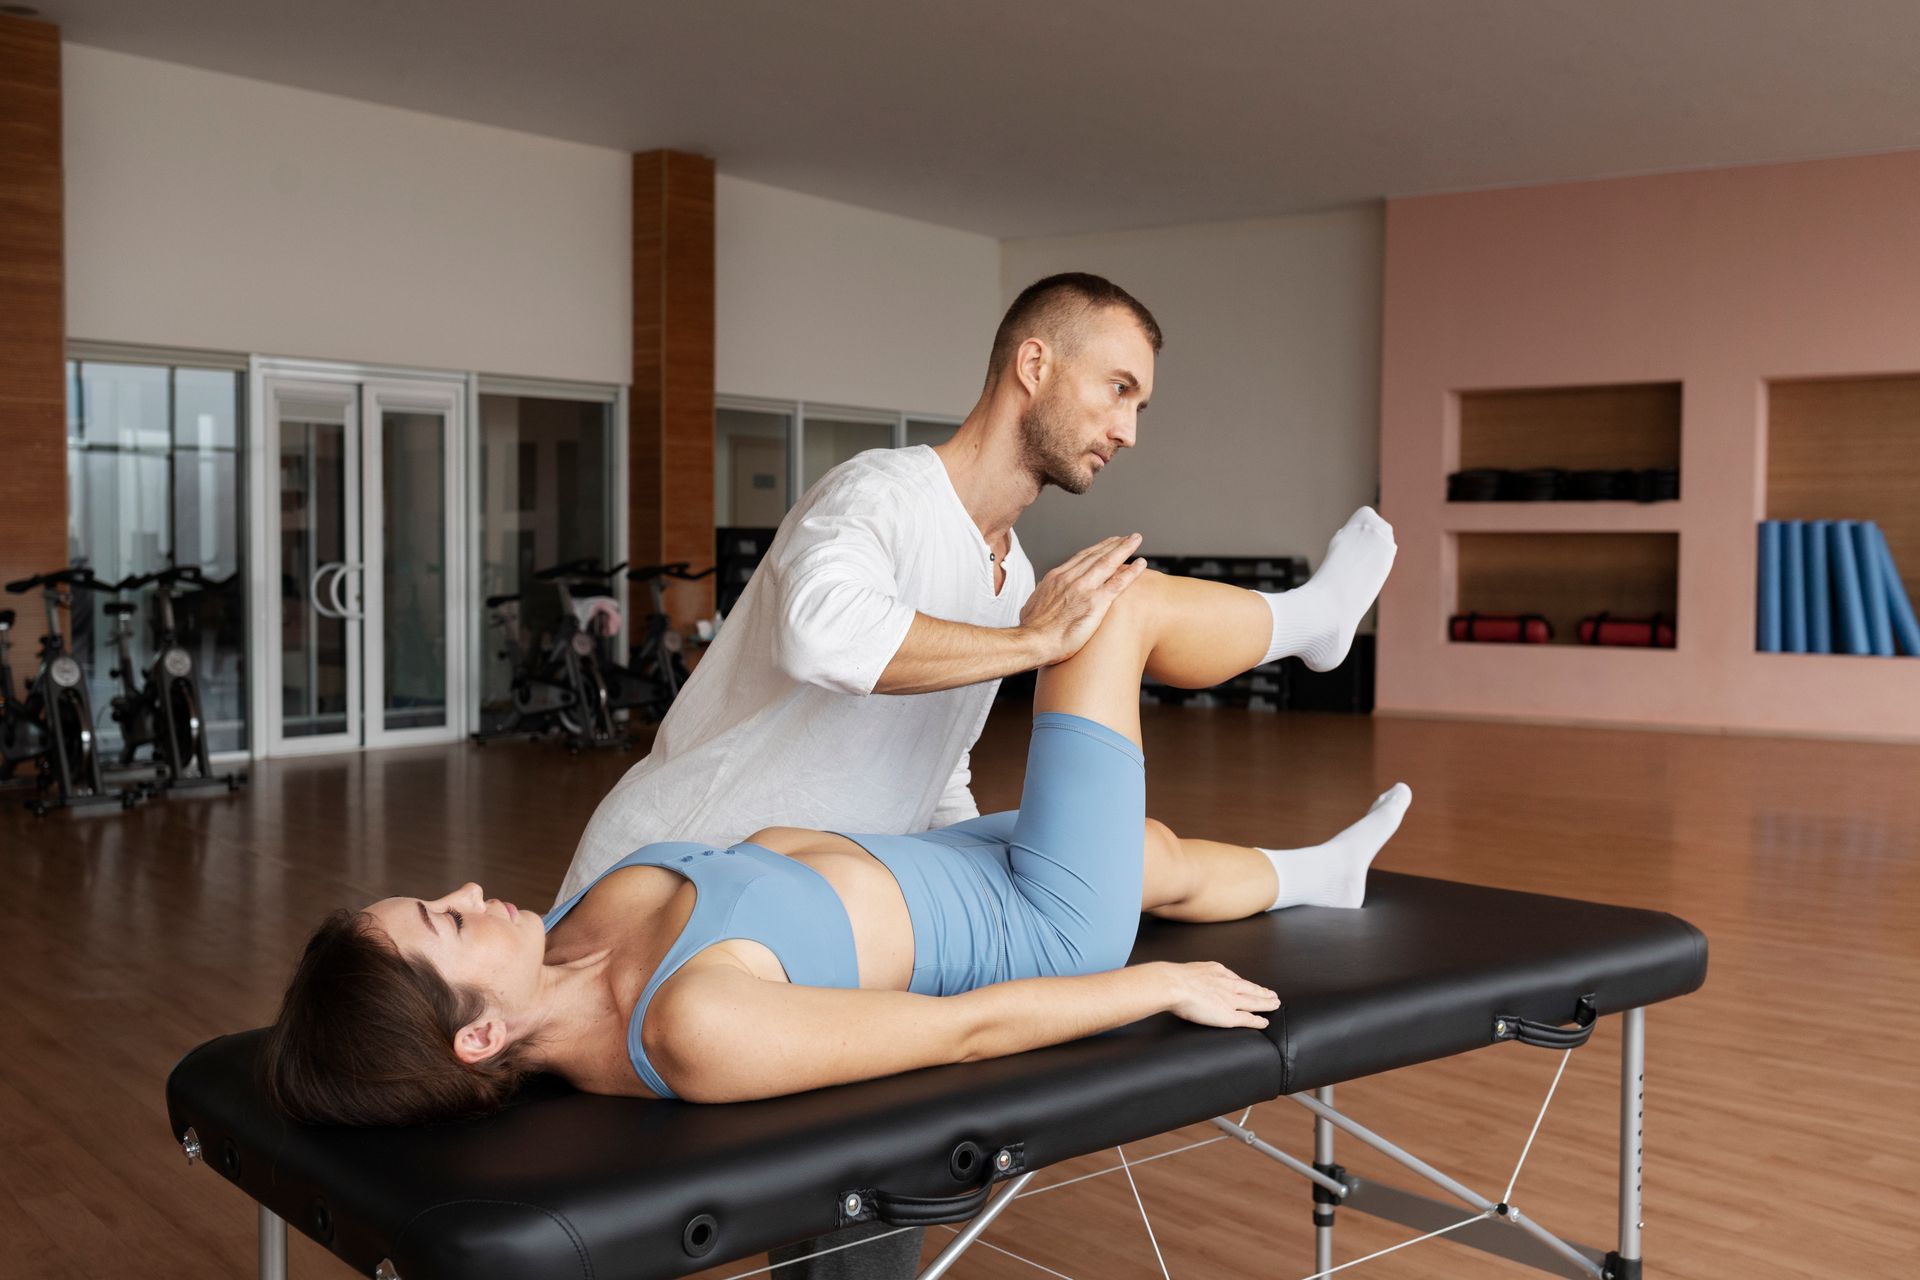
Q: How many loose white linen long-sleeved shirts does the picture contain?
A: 1